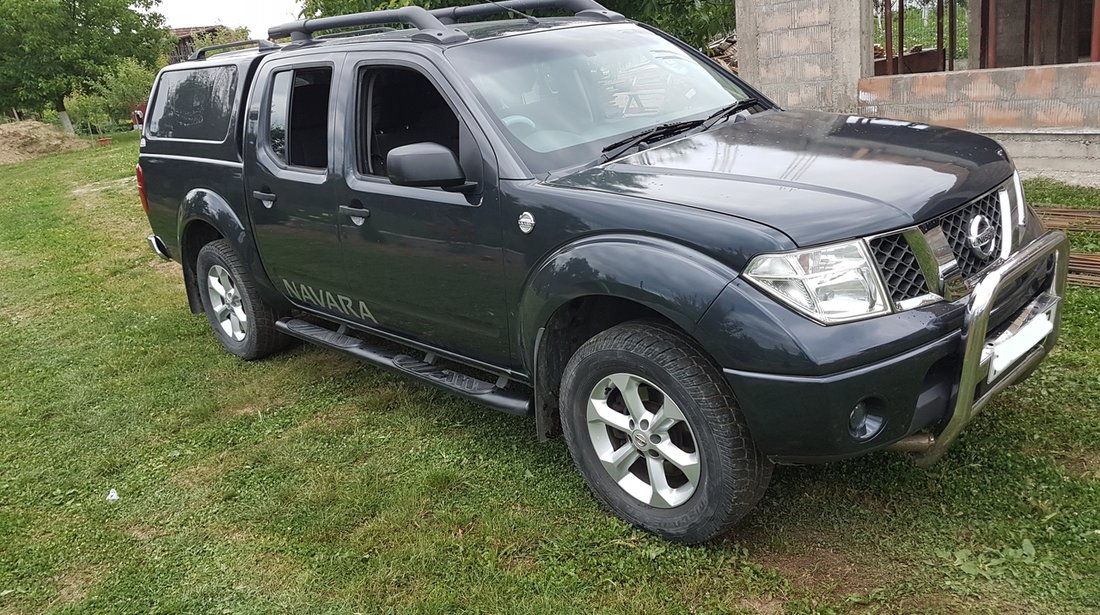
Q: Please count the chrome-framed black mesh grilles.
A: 2